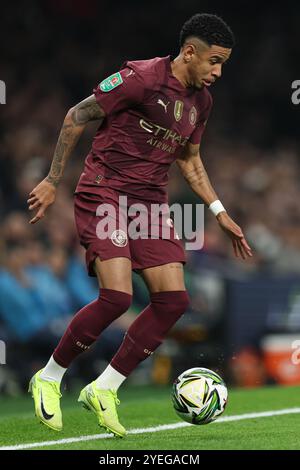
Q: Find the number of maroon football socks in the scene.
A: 2